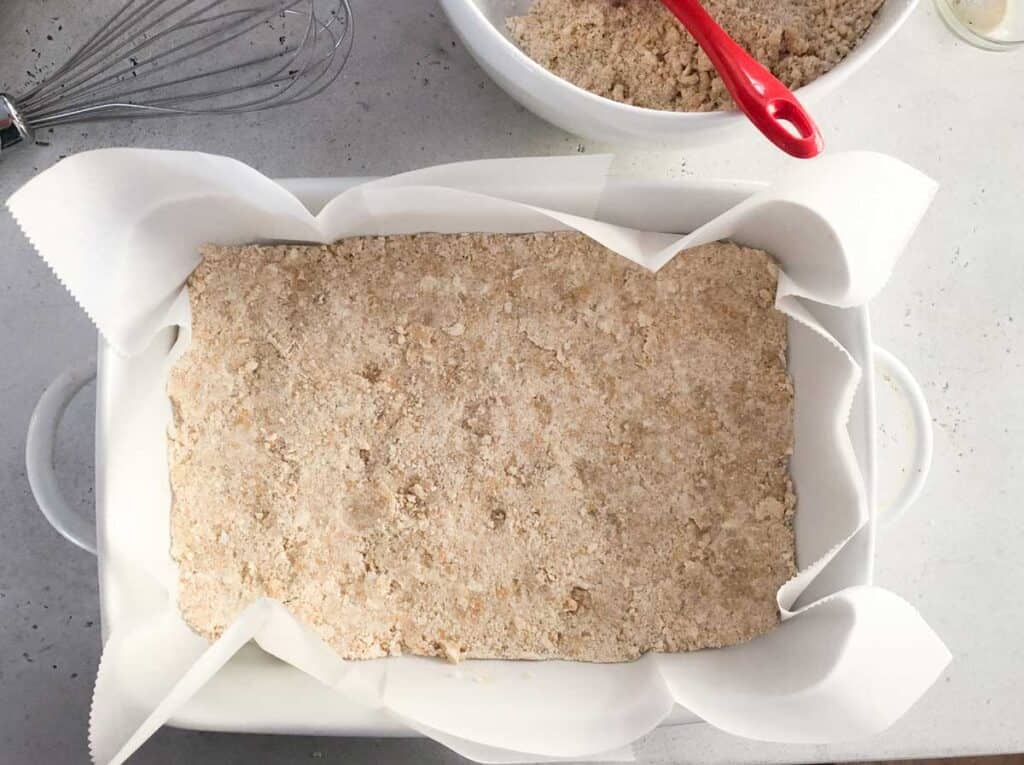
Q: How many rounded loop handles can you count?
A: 2